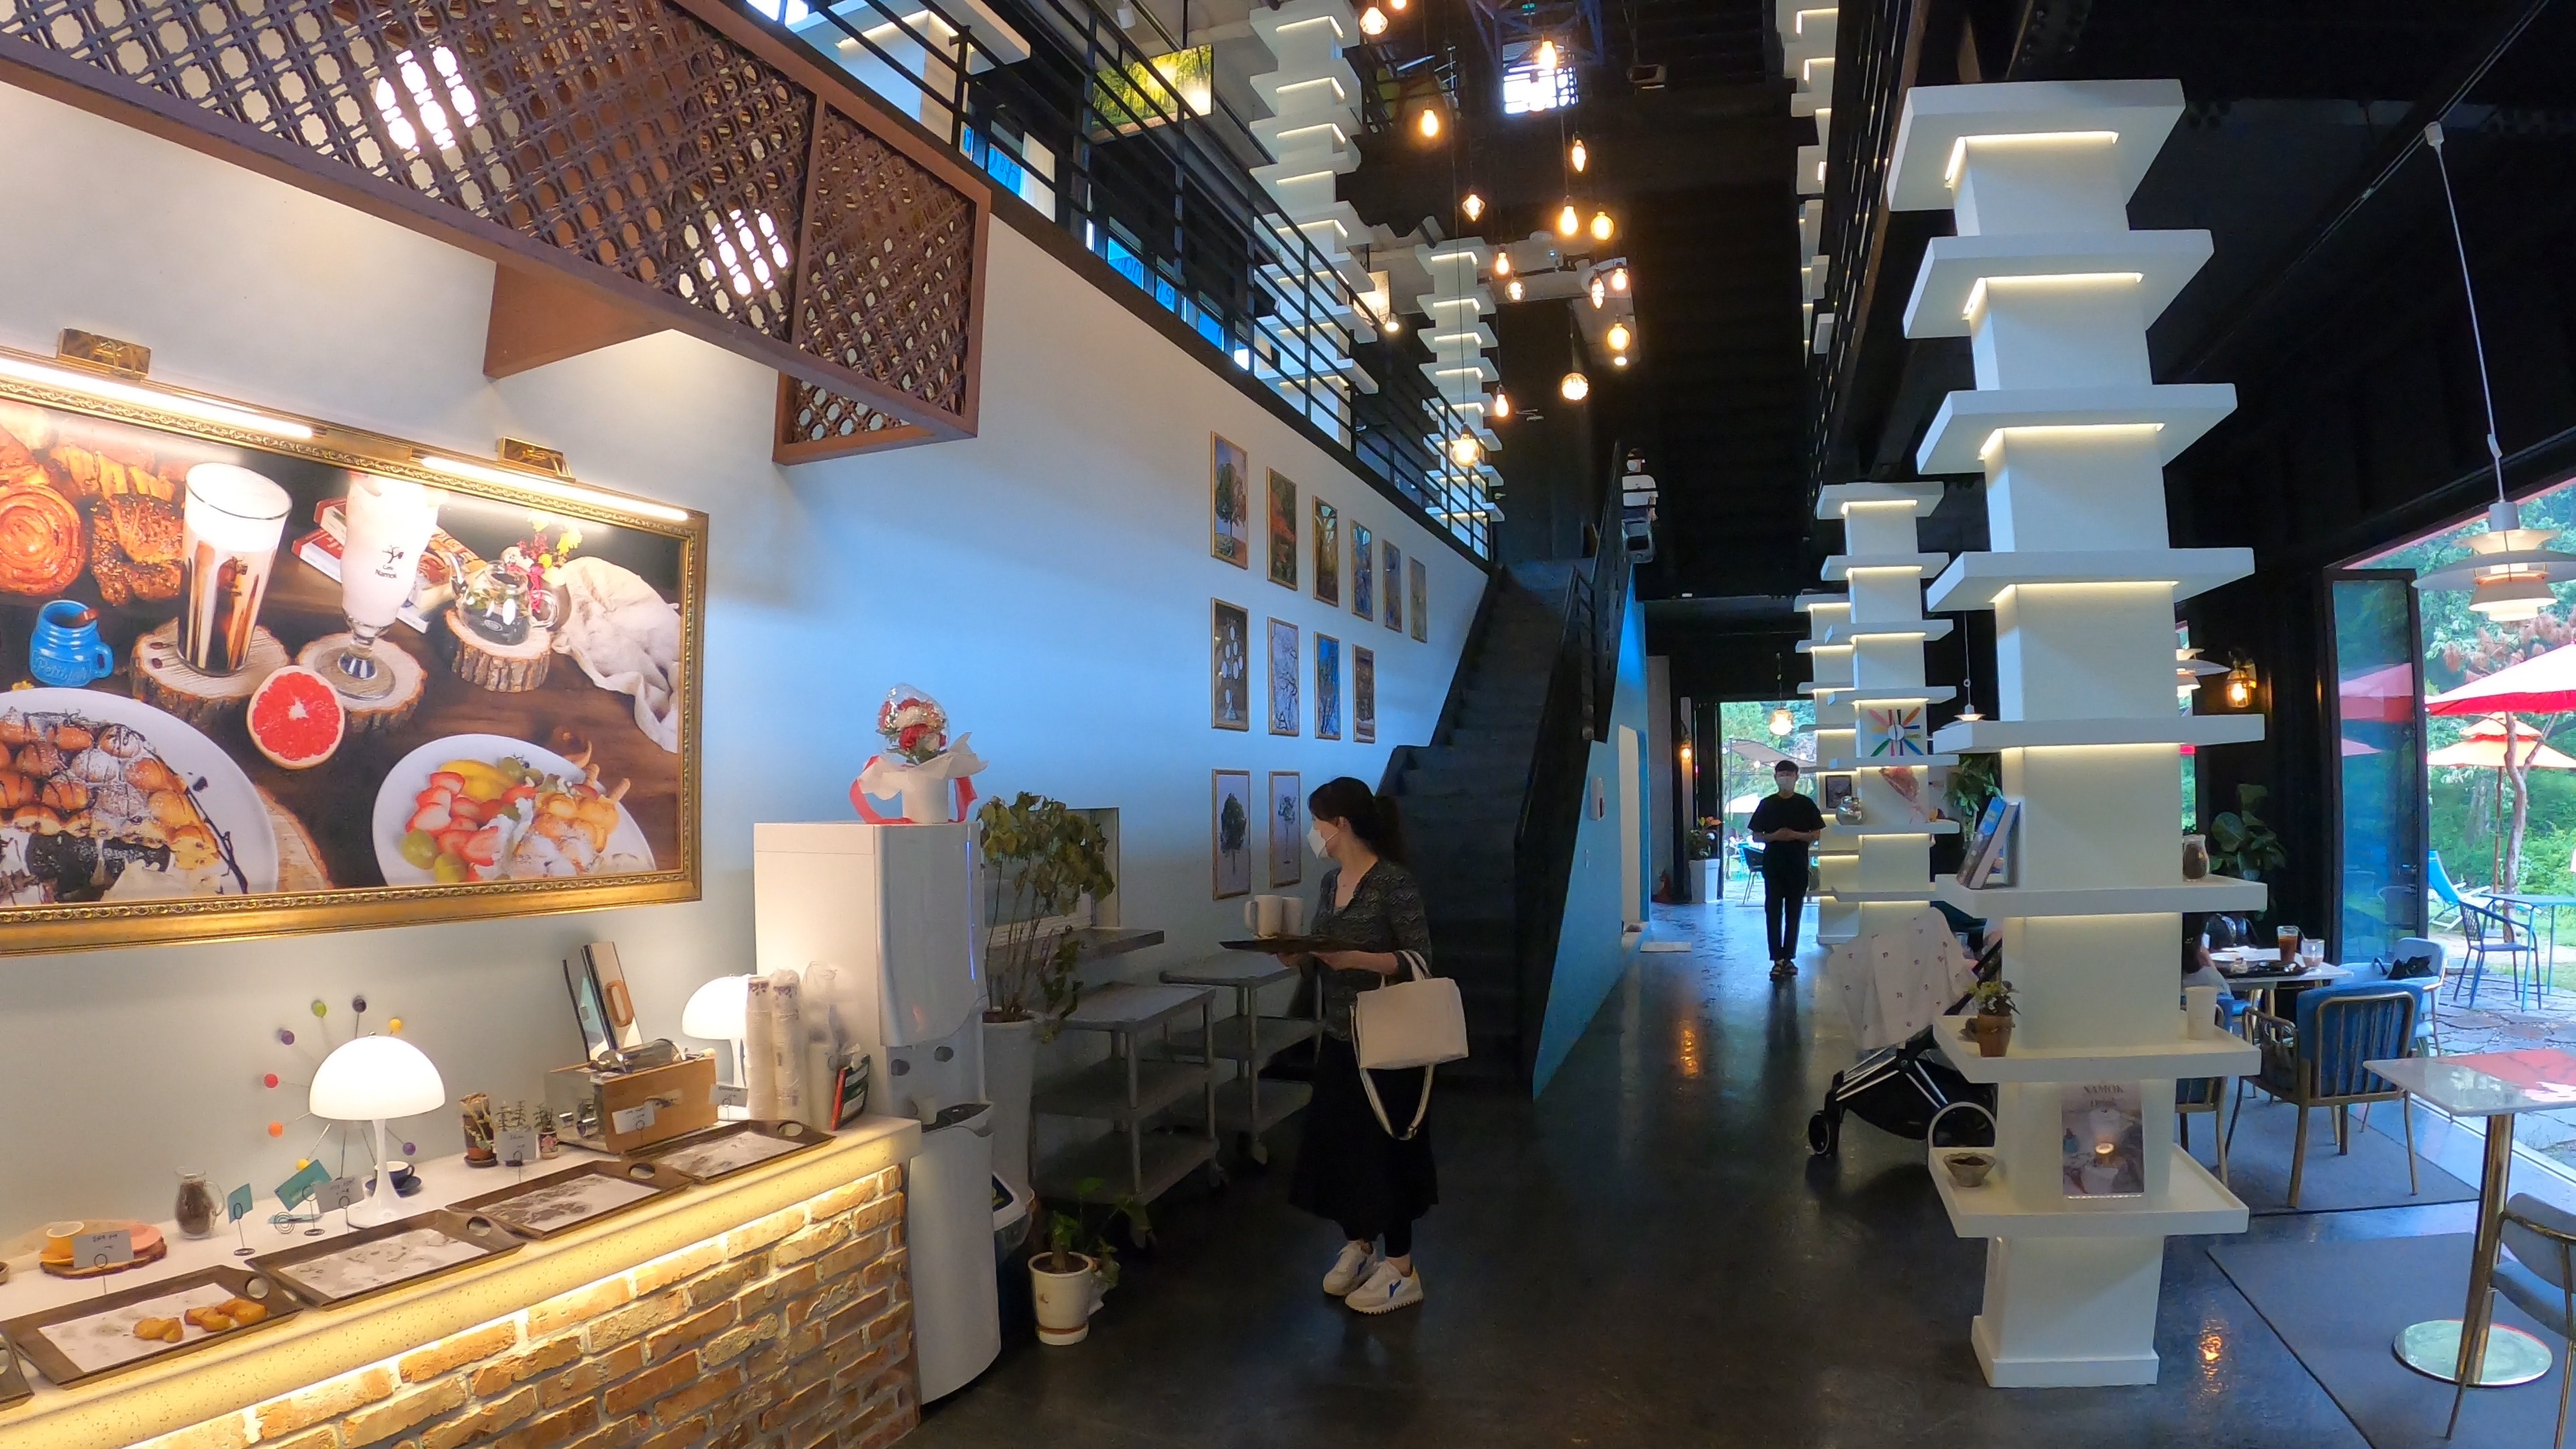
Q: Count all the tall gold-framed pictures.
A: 12